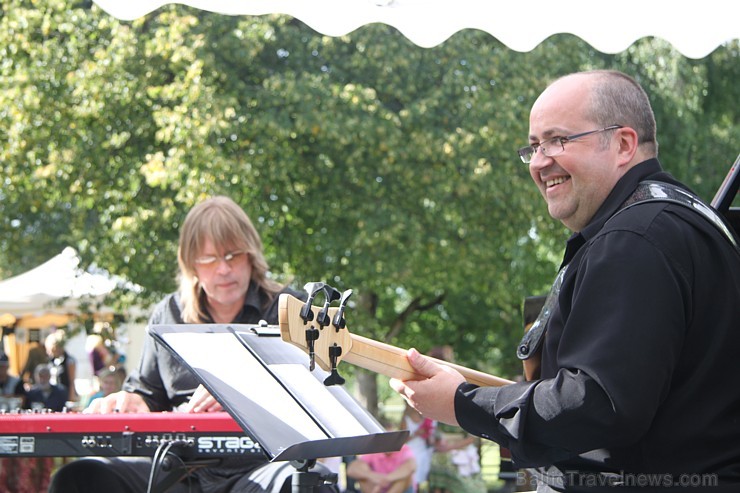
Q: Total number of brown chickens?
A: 0